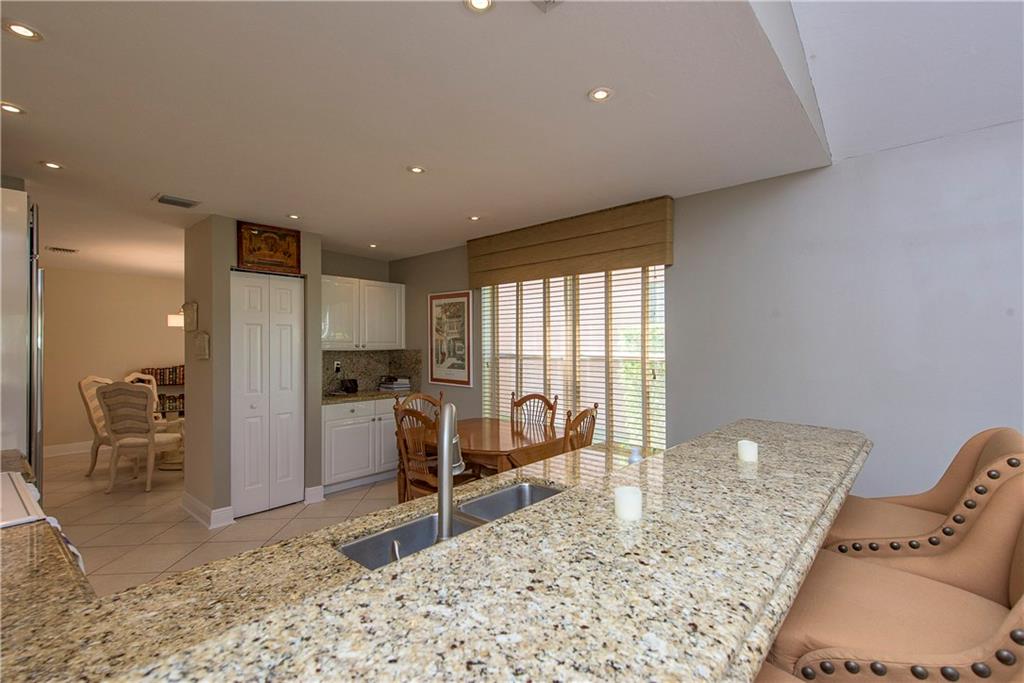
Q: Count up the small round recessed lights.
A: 9